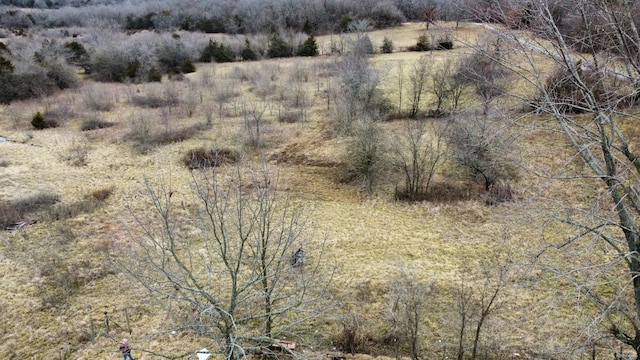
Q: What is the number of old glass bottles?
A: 0